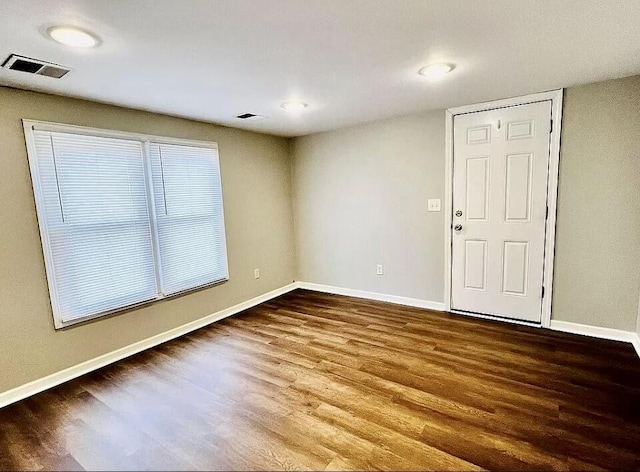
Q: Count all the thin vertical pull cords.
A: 2